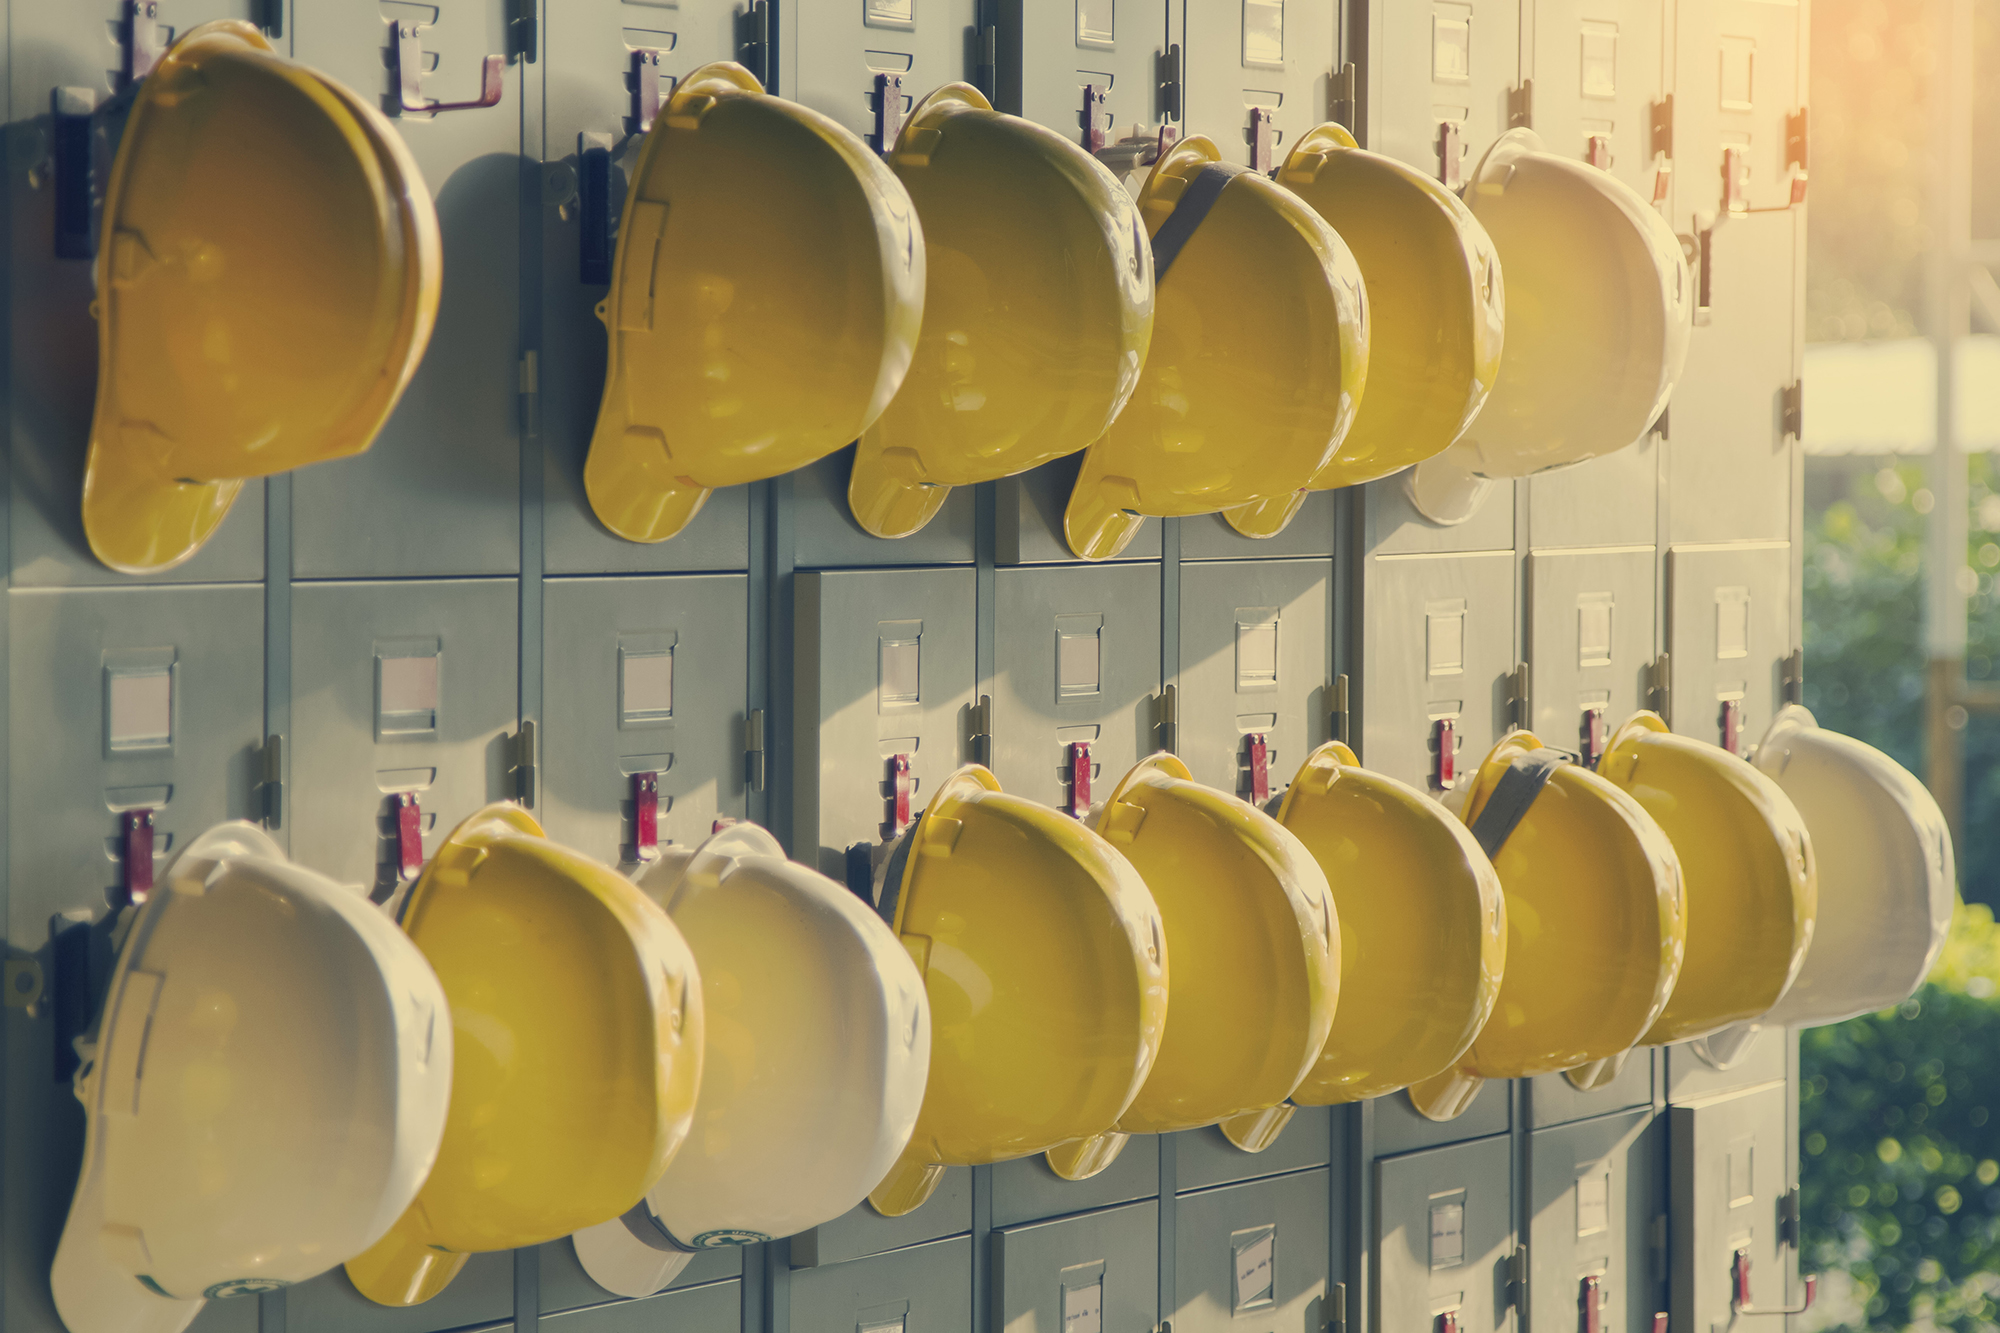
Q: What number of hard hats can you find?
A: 15